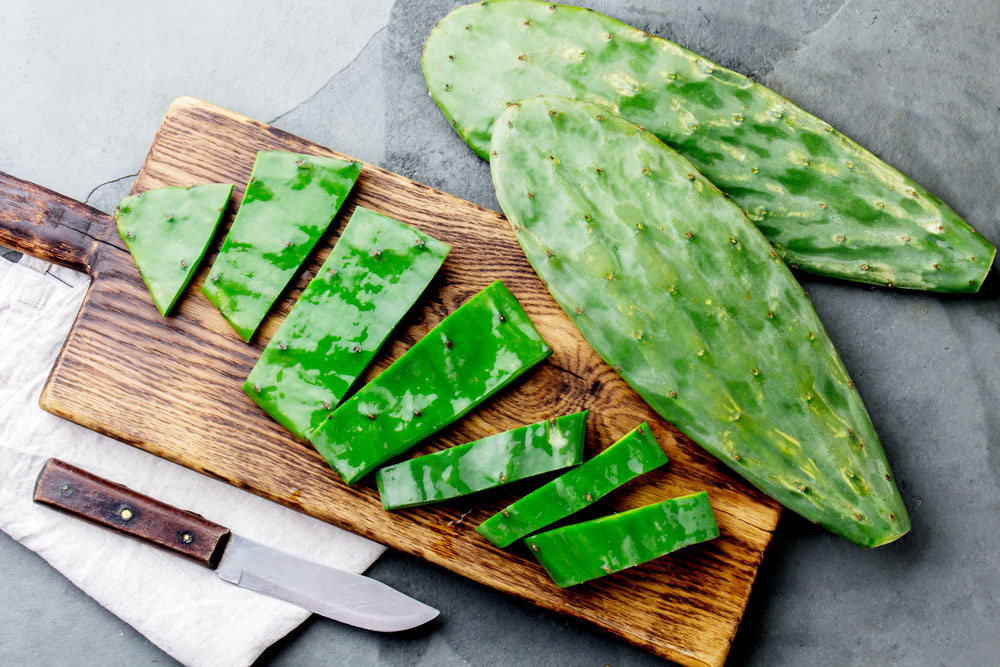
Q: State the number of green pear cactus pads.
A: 2